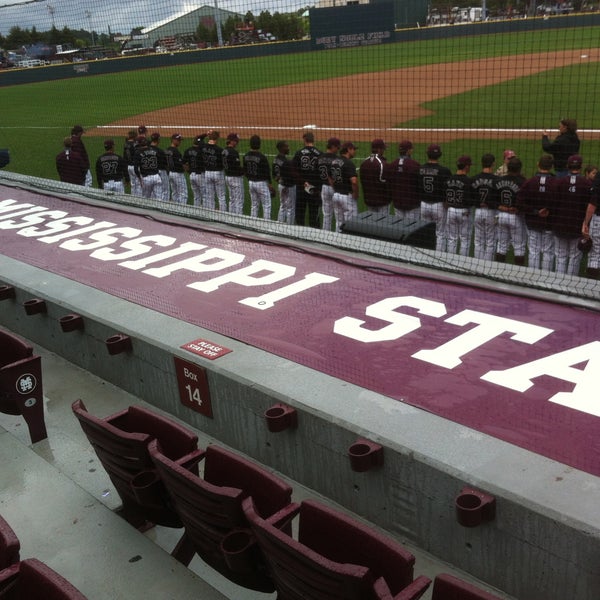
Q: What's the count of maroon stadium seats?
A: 7